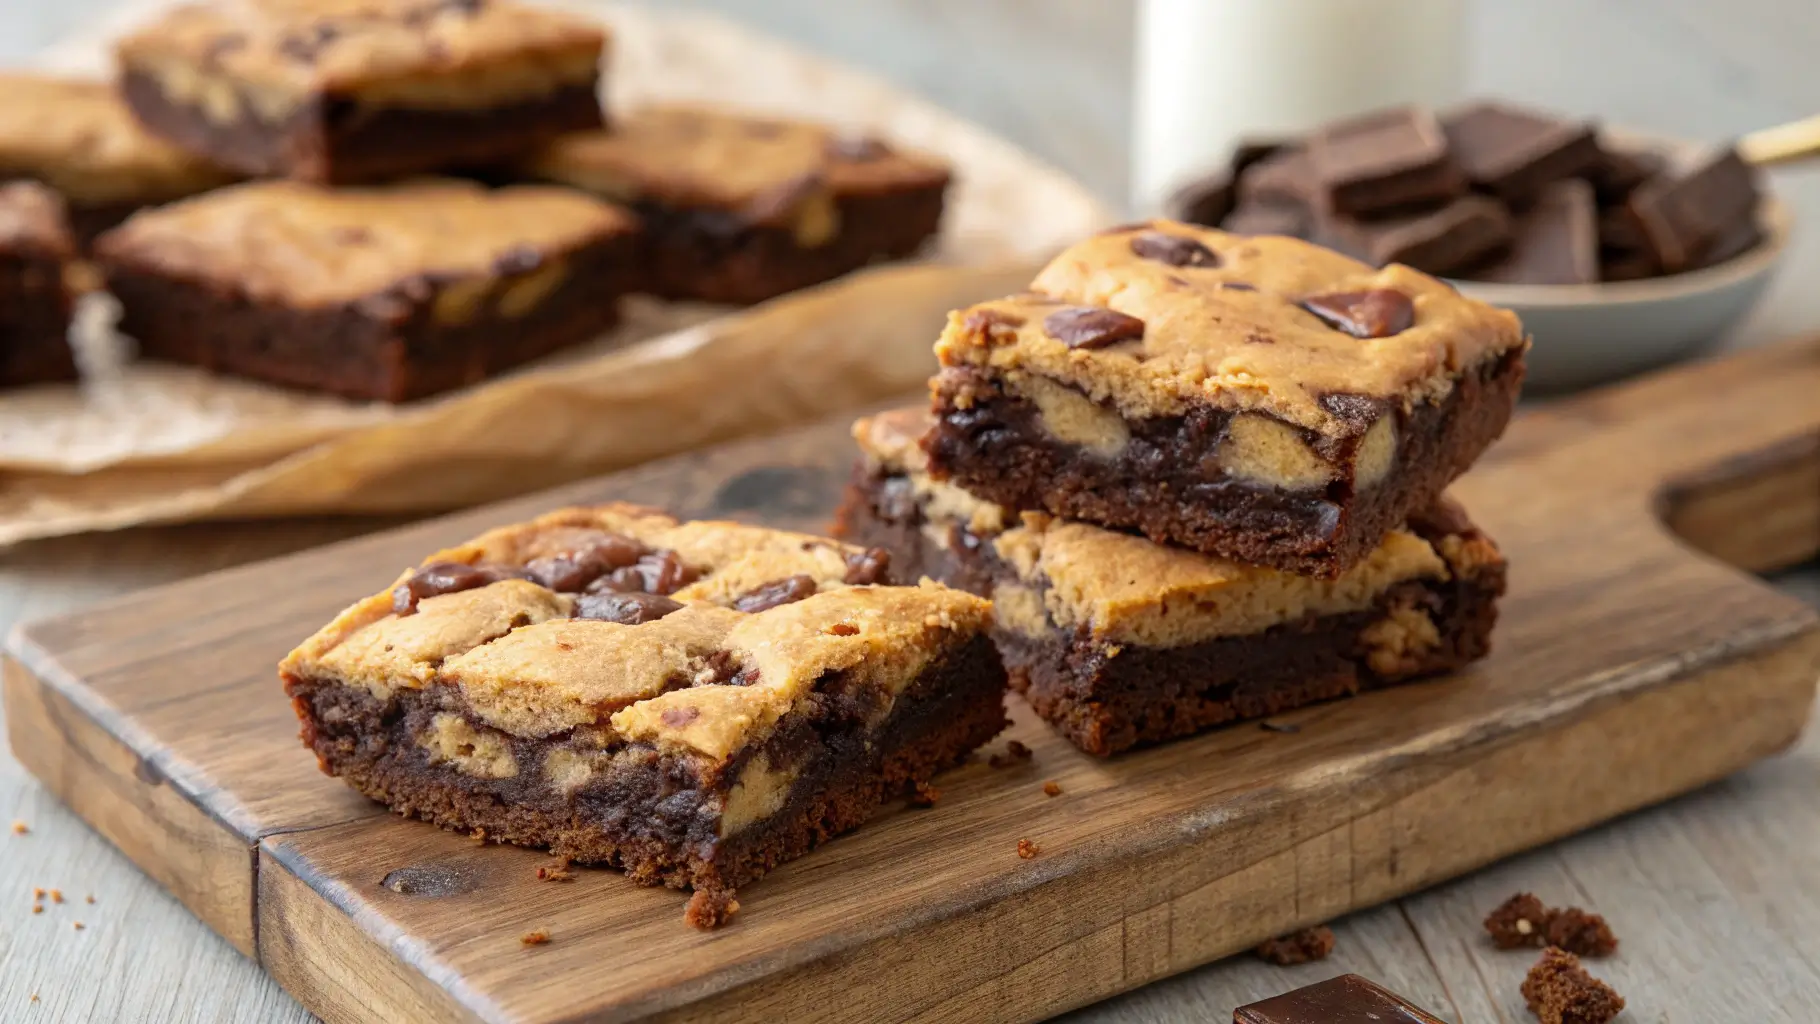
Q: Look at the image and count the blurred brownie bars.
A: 5